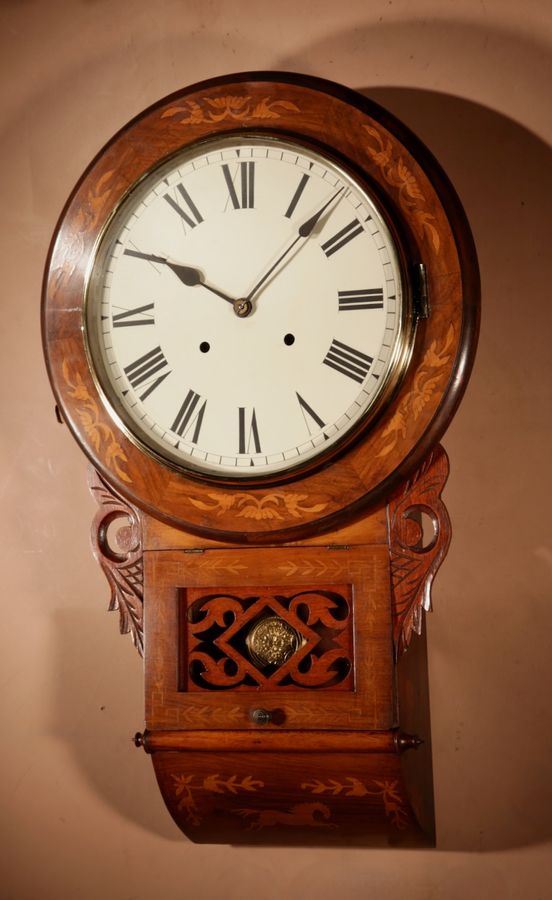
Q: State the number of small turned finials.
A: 2